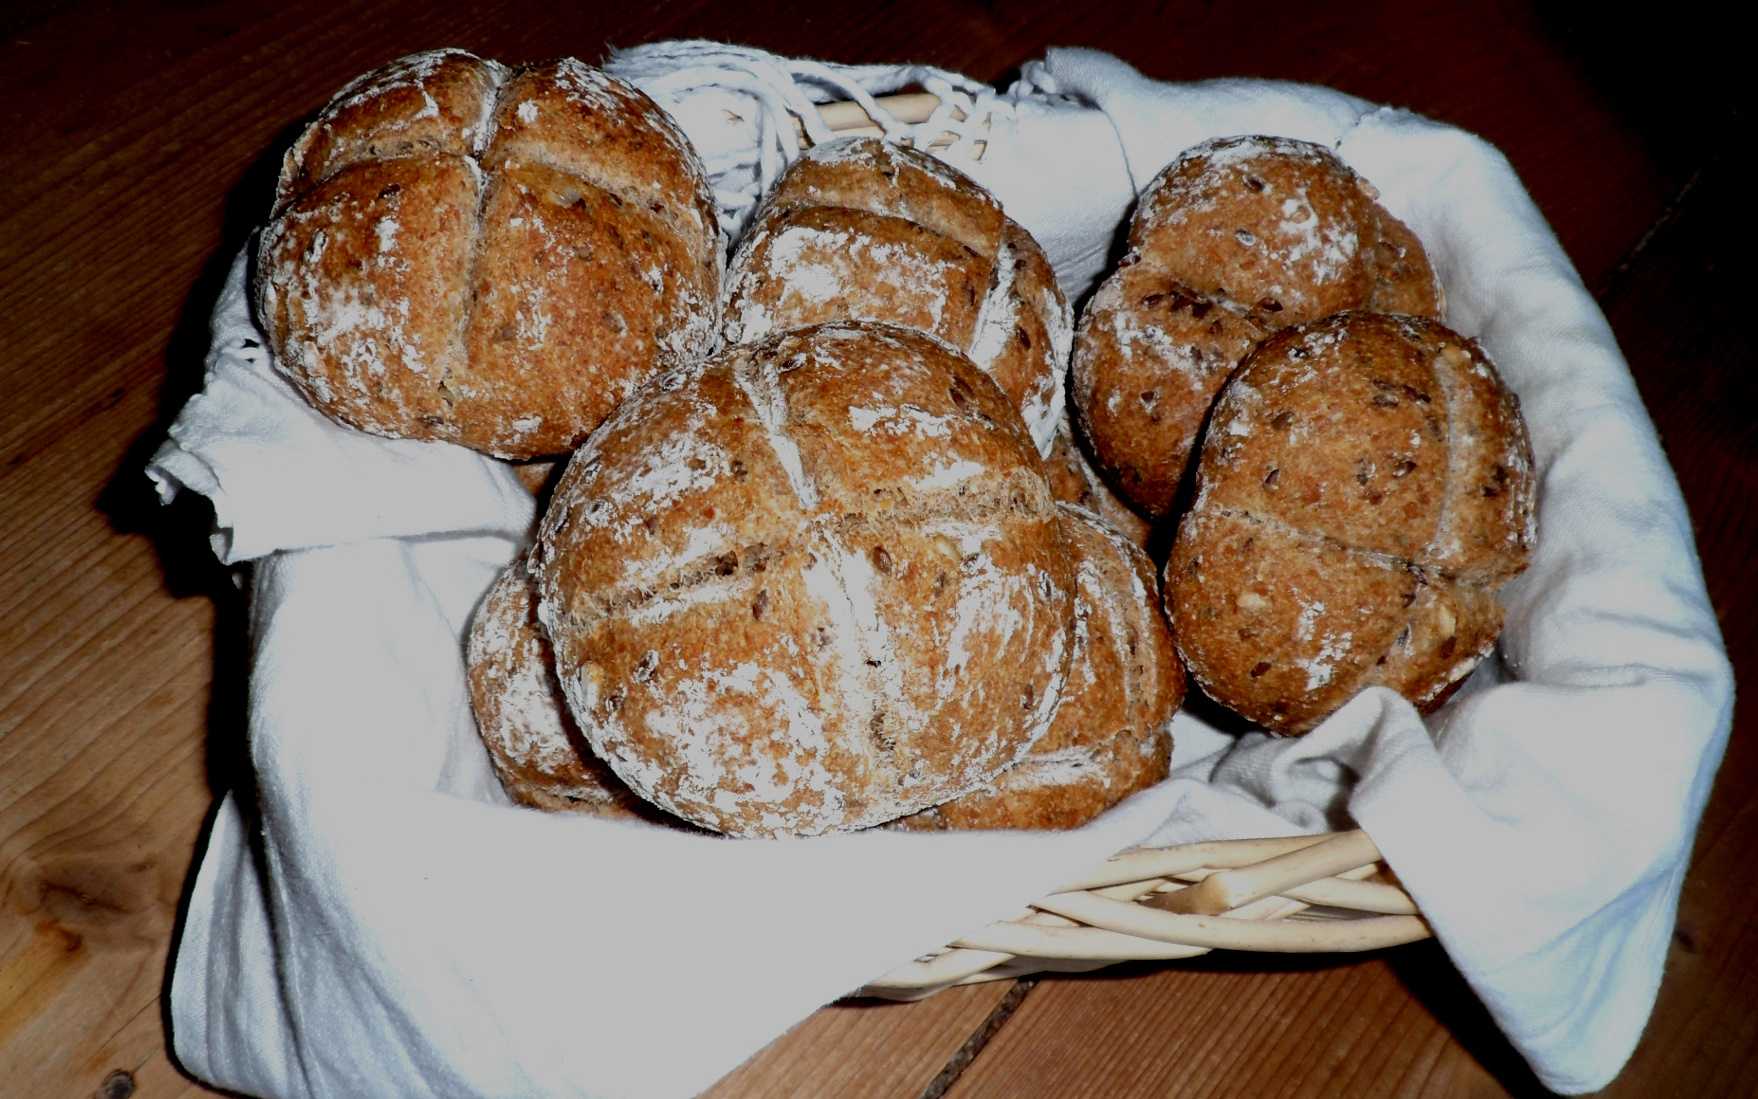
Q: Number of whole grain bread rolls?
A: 7